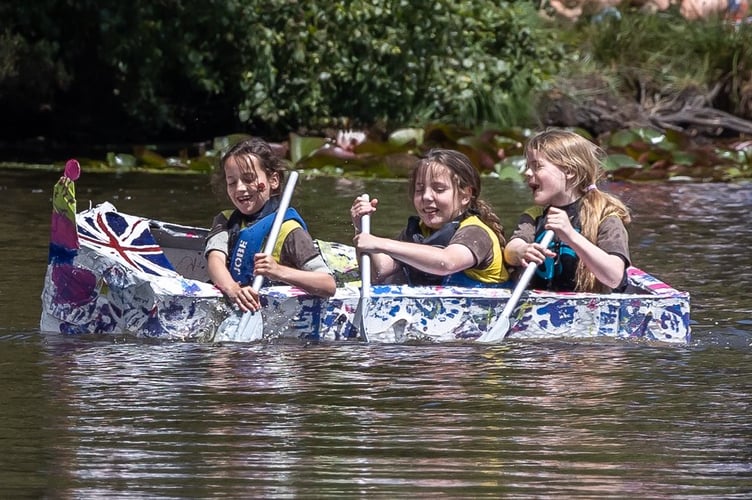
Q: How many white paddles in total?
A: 3